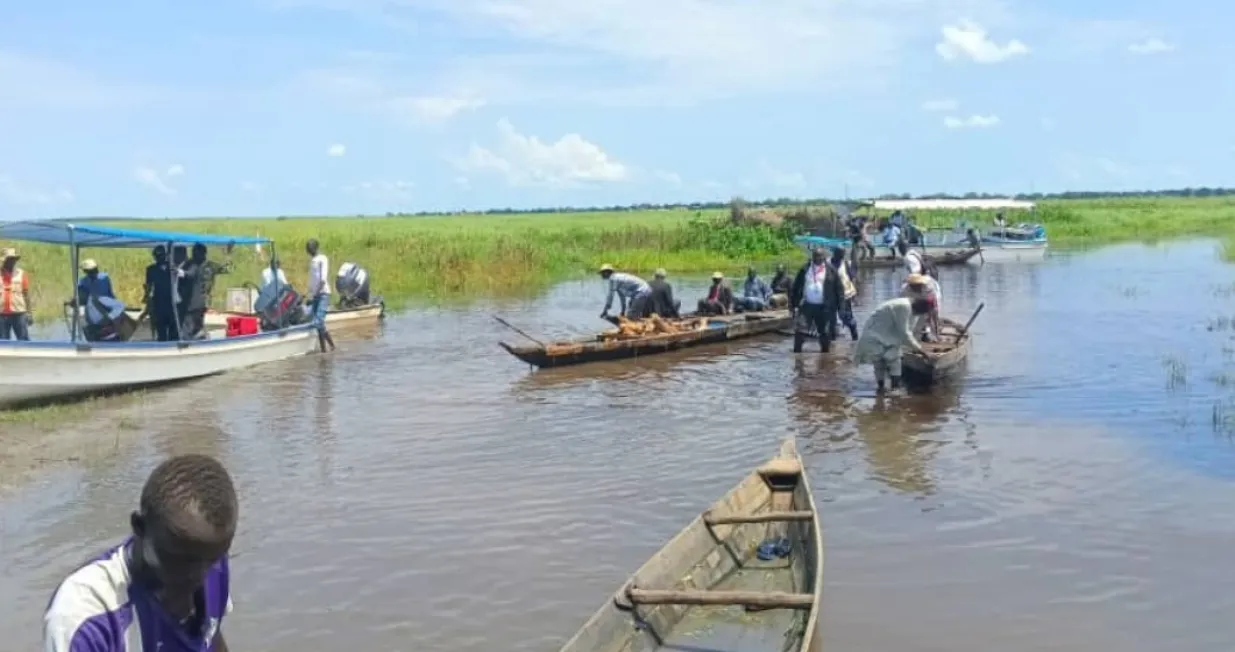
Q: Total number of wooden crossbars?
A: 2